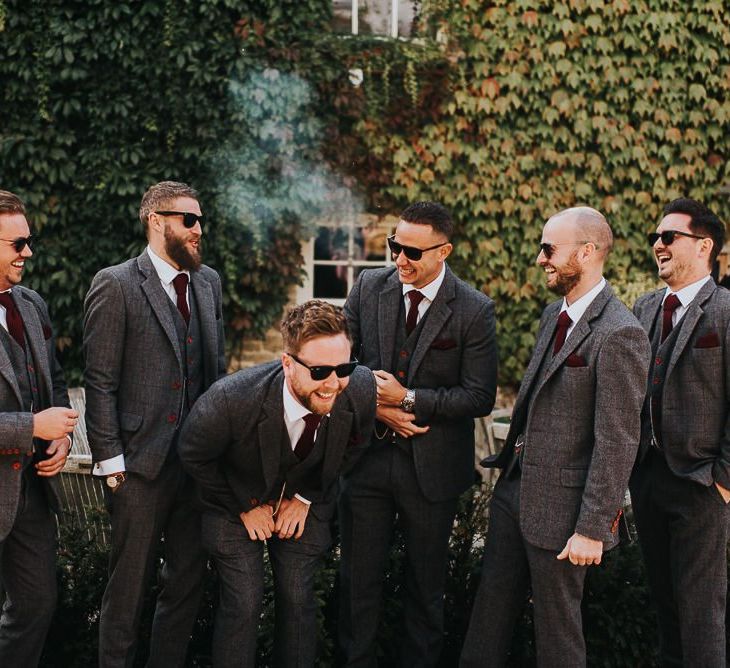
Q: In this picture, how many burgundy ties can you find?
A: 6